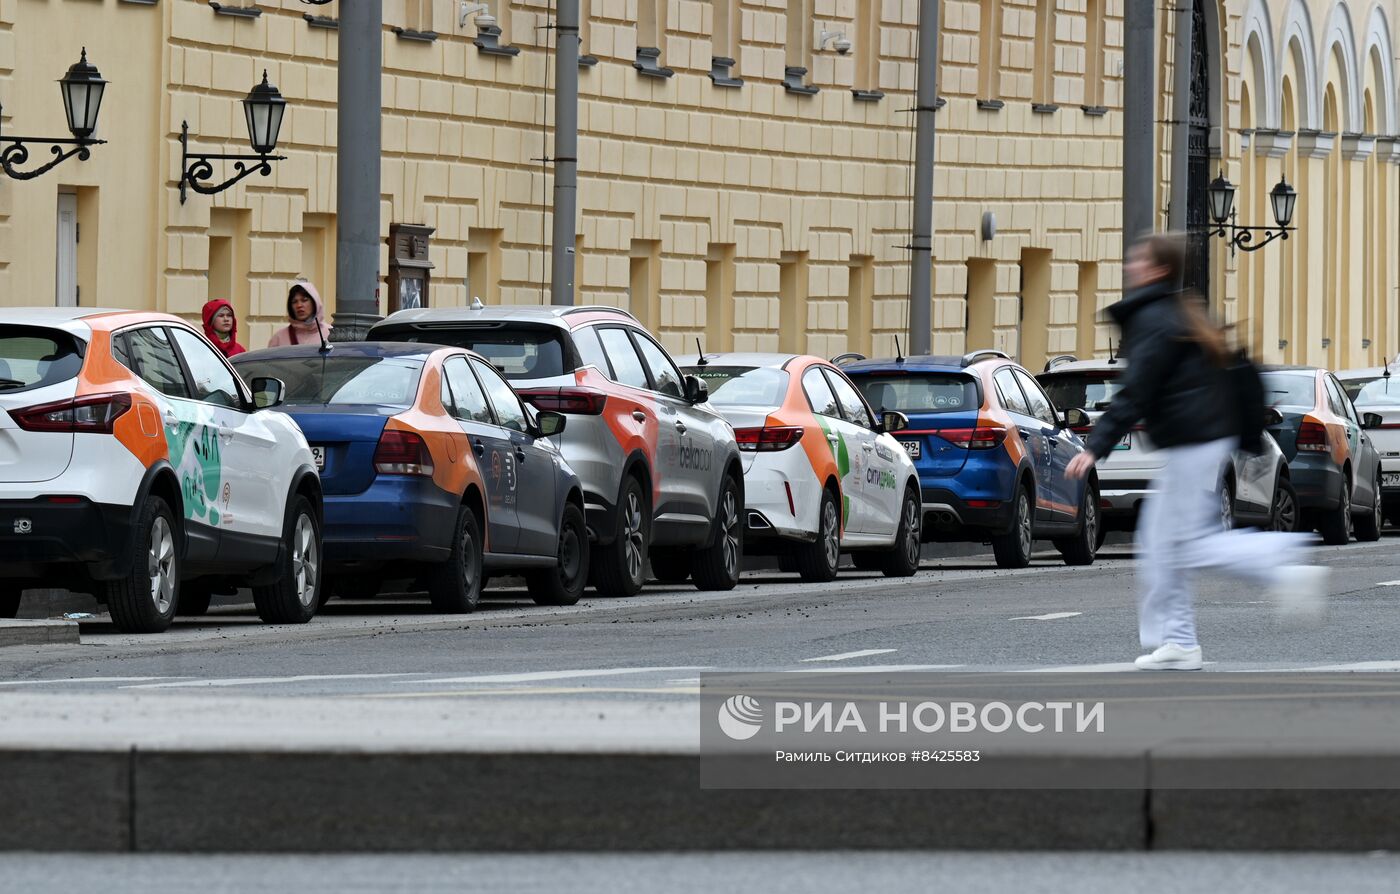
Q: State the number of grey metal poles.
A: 5